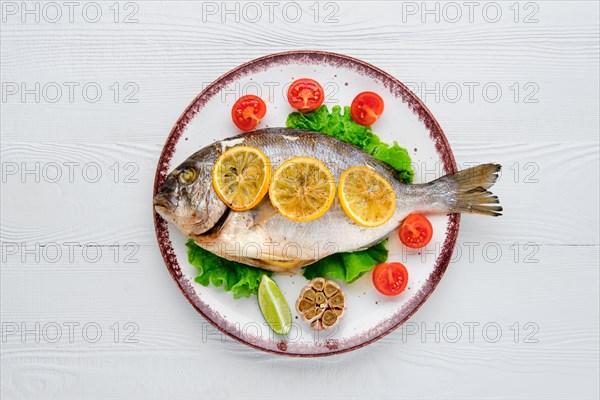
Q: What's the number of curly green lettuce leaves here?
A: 3